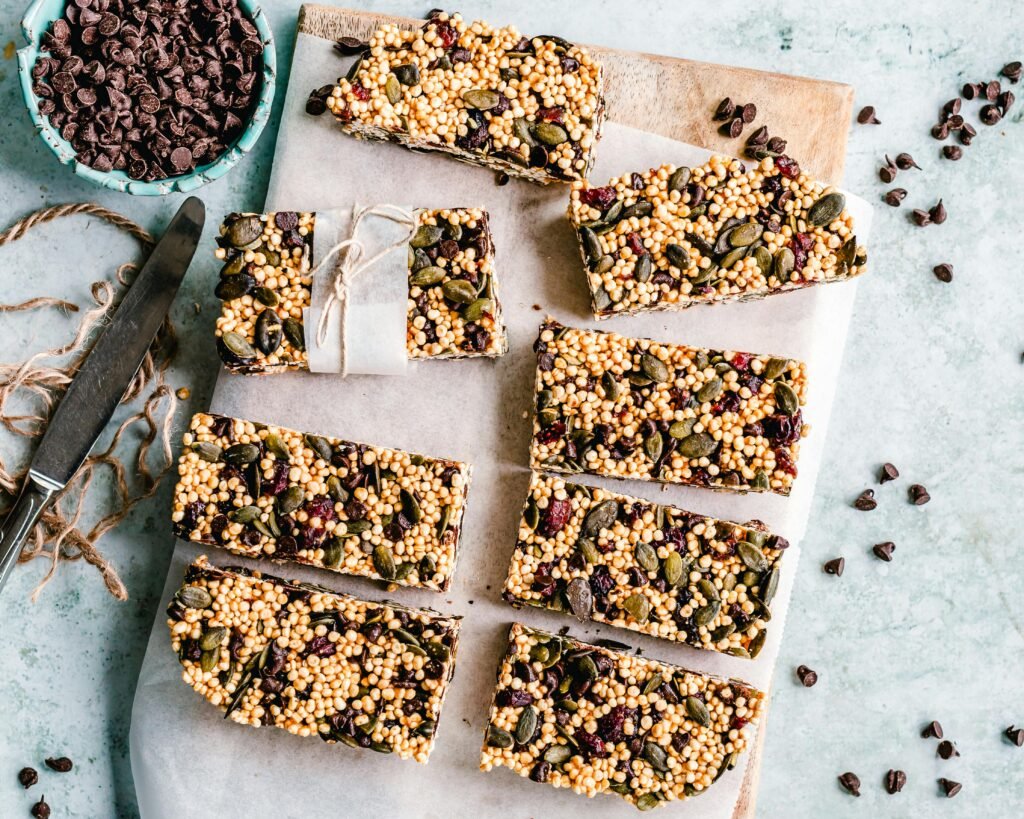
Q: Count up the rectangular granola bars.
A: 8